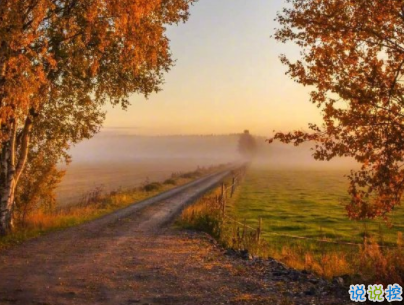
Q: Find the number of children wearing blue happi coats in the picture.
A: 0